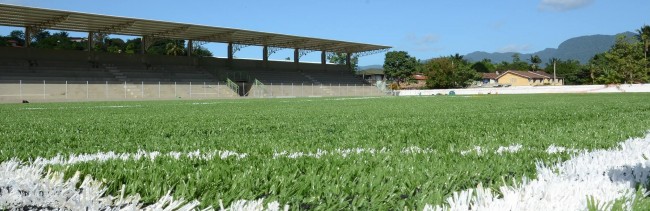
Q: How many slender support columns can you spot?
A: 9